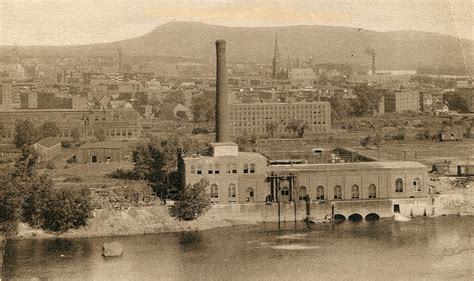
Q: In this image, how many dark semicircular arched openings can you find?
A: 3